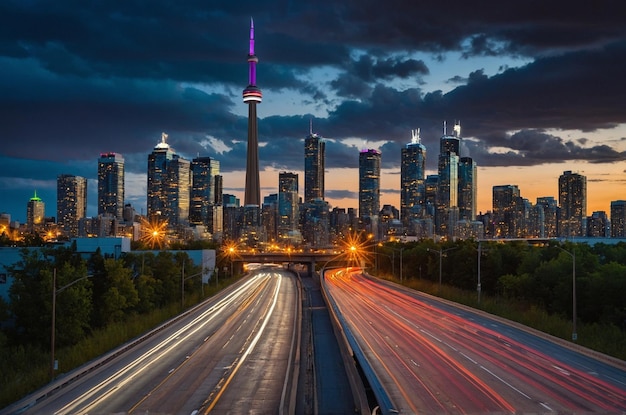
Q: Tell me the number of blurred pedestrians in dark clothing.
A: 0